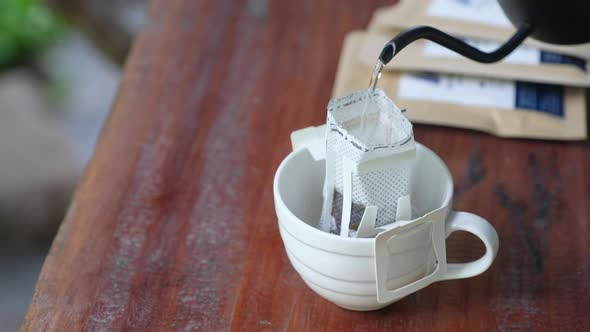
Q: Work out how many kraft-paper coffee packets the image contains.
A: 3